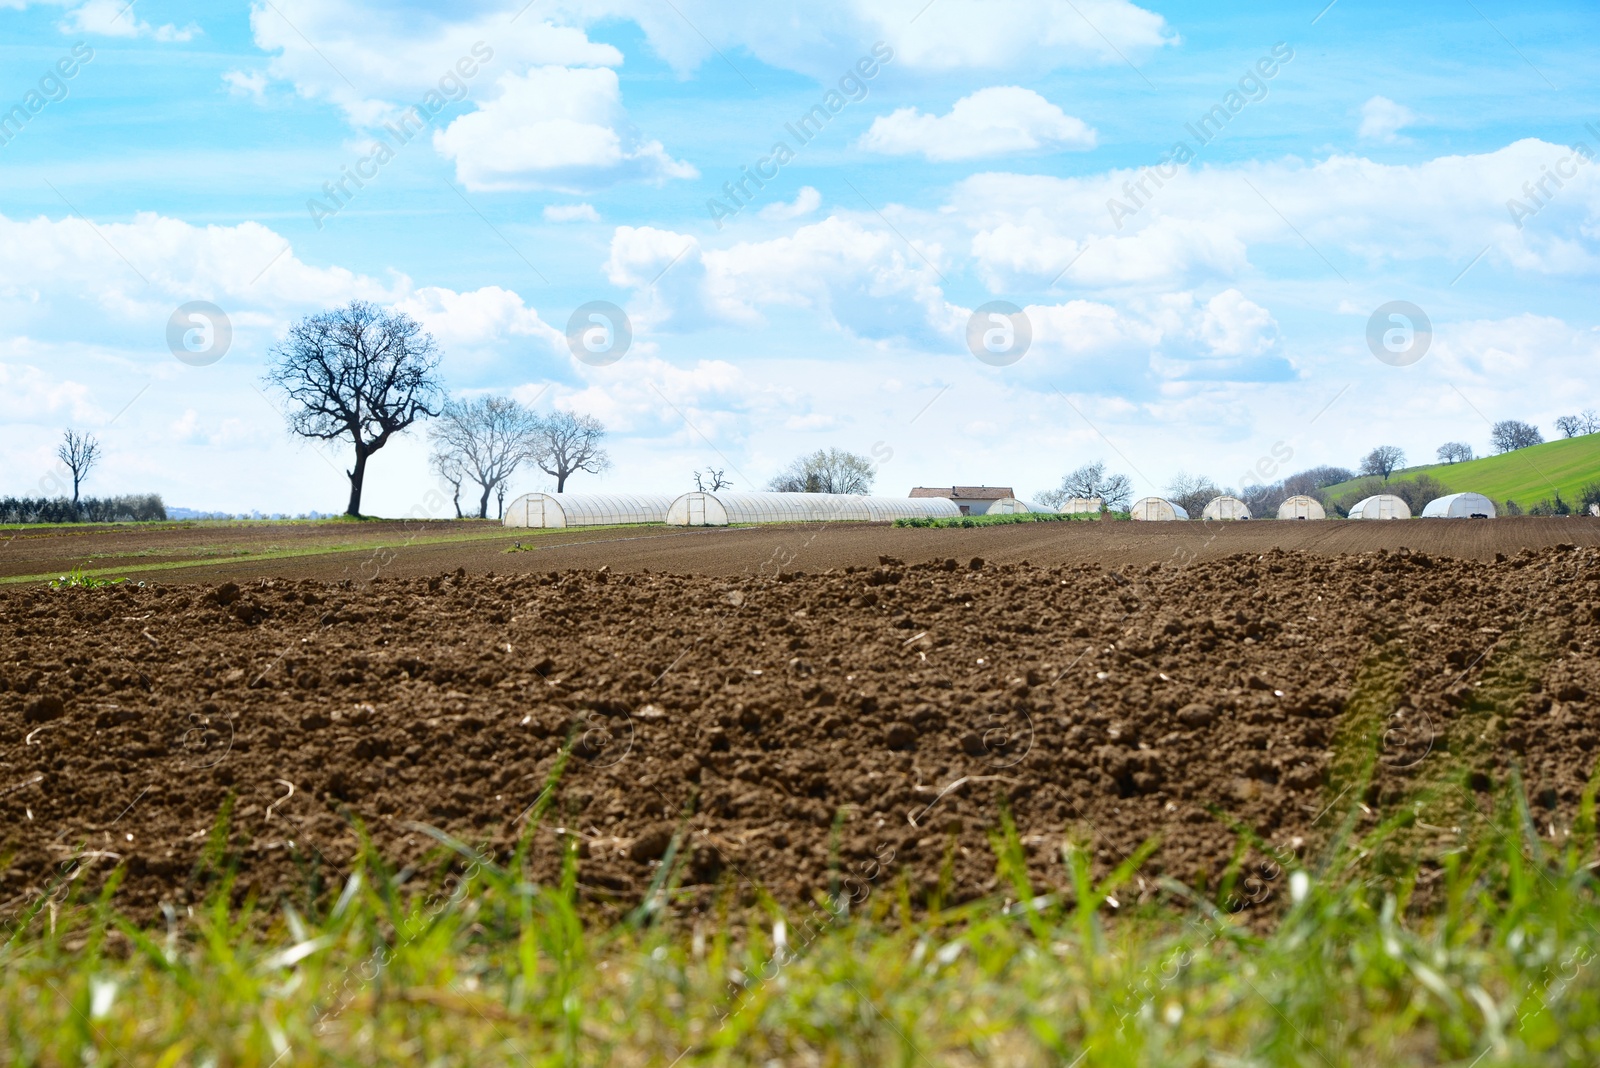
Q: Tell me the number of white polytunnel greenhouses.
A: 9